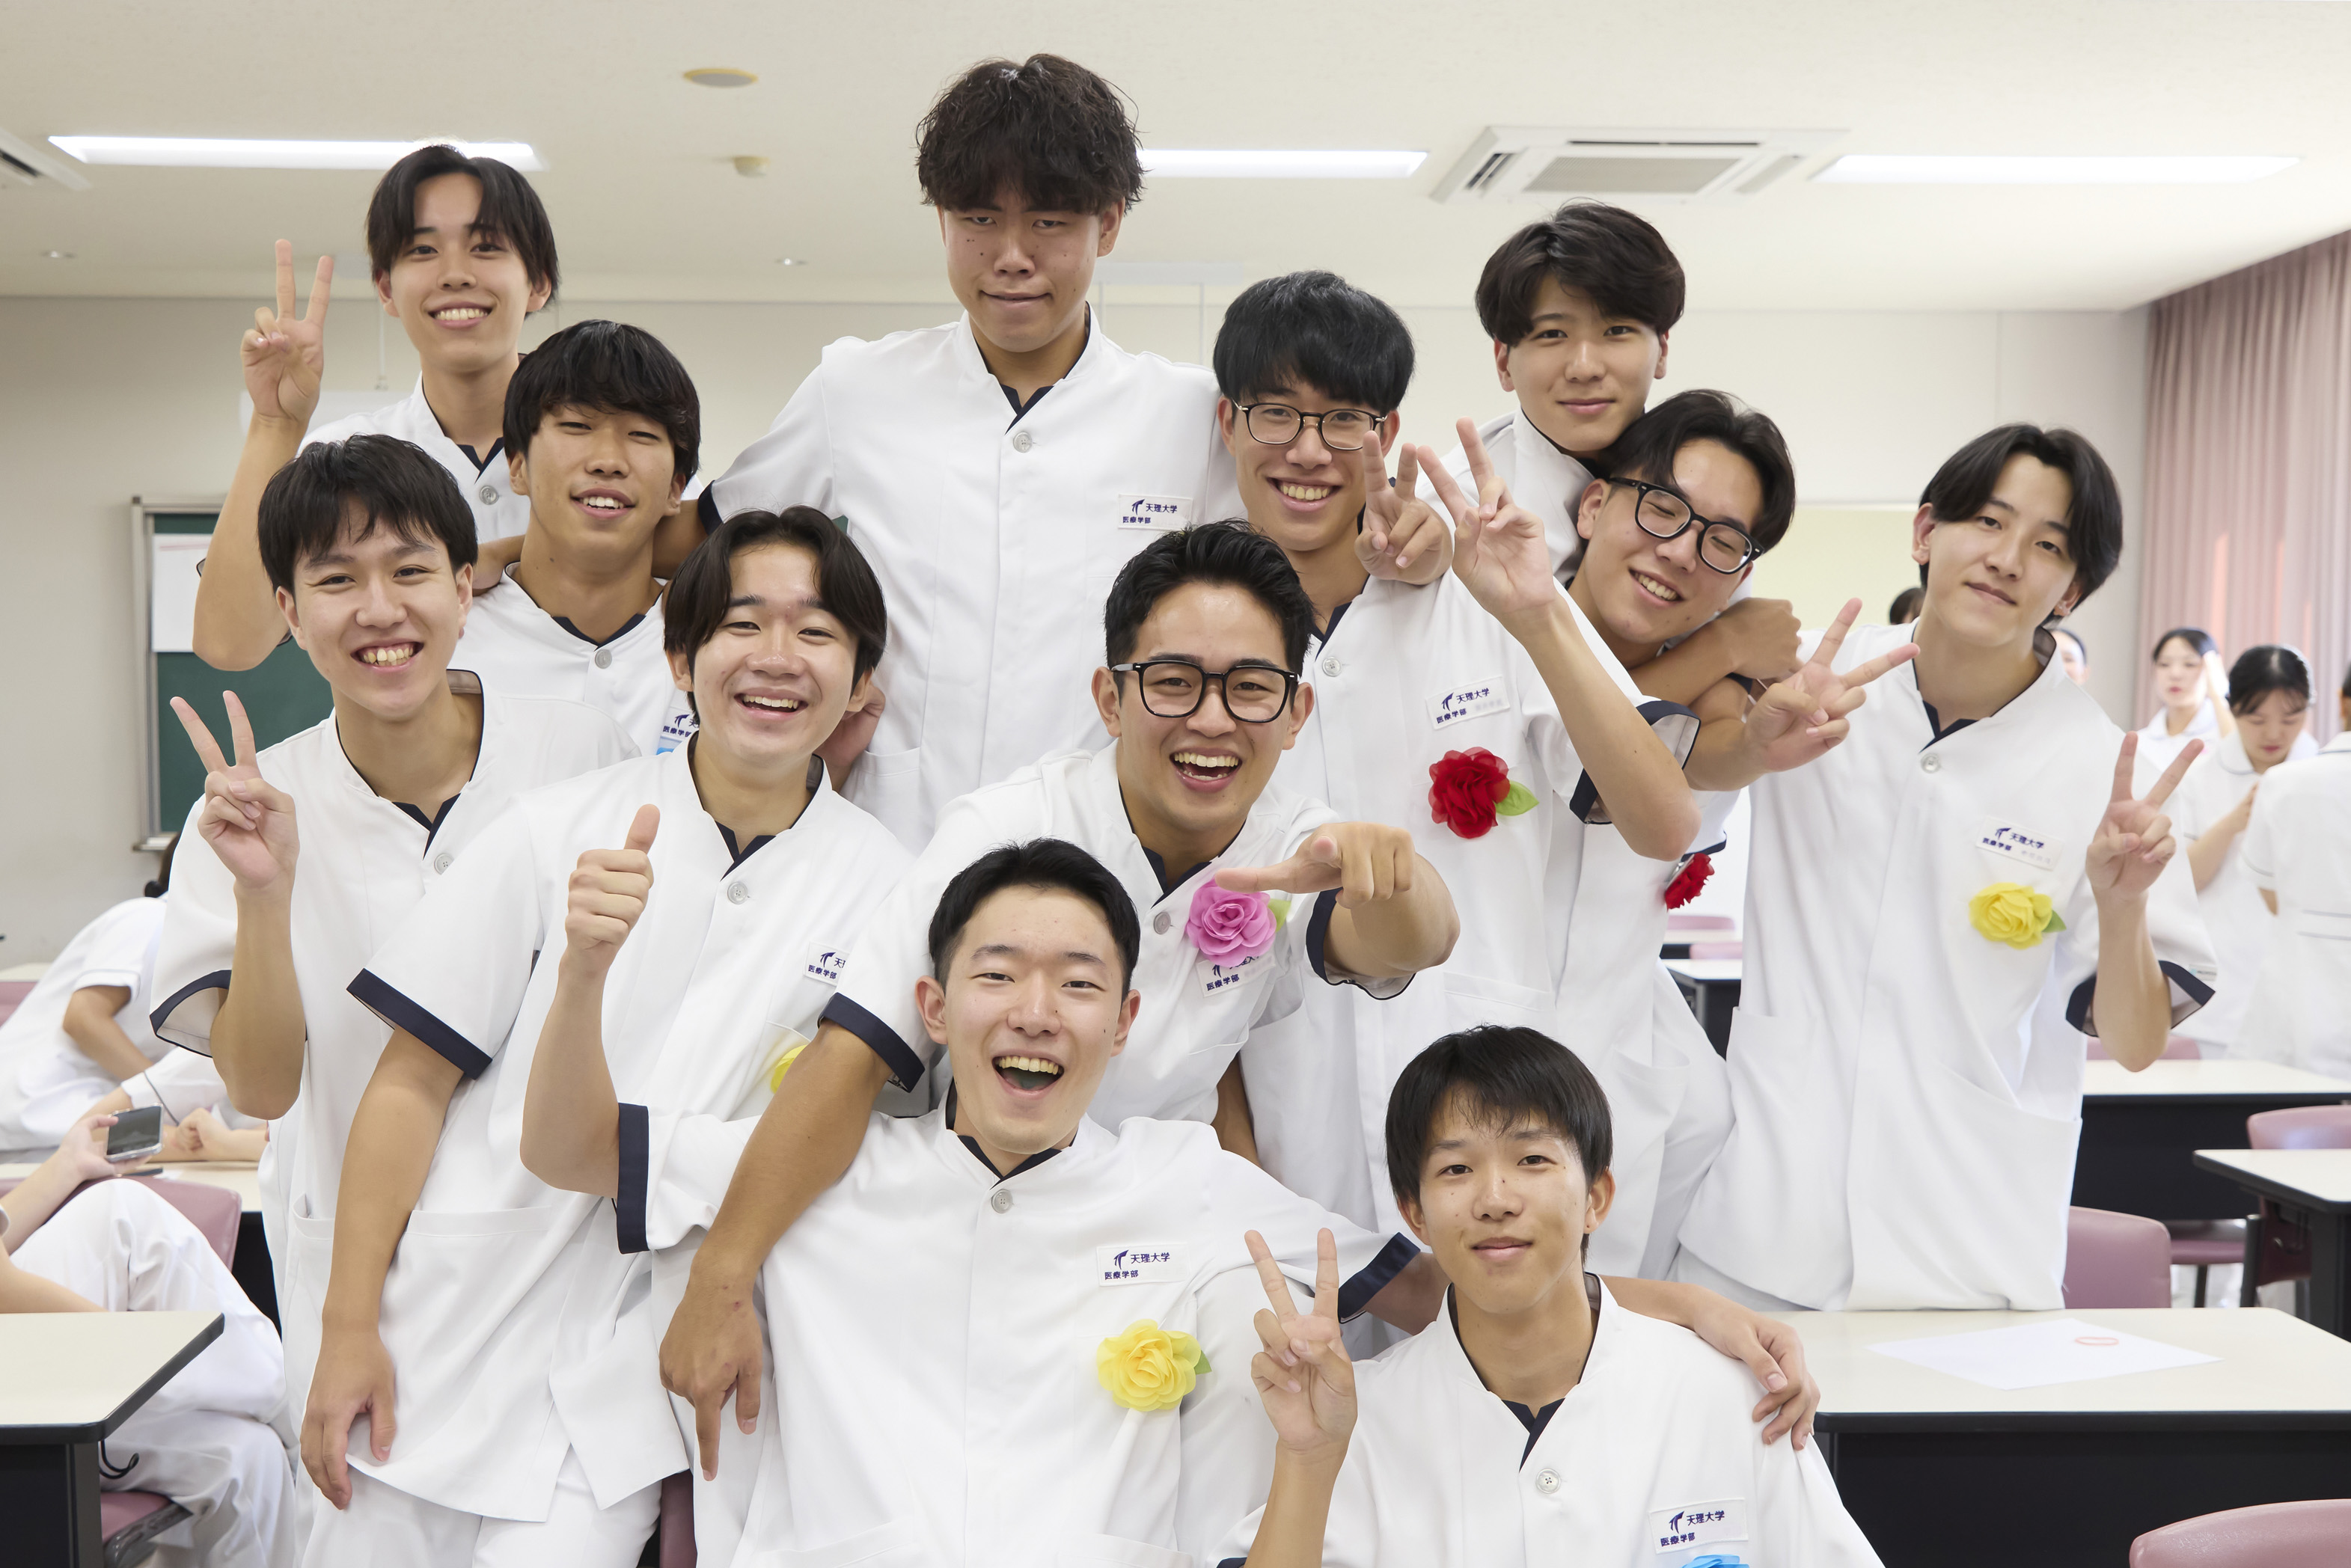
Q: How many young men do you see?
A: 12